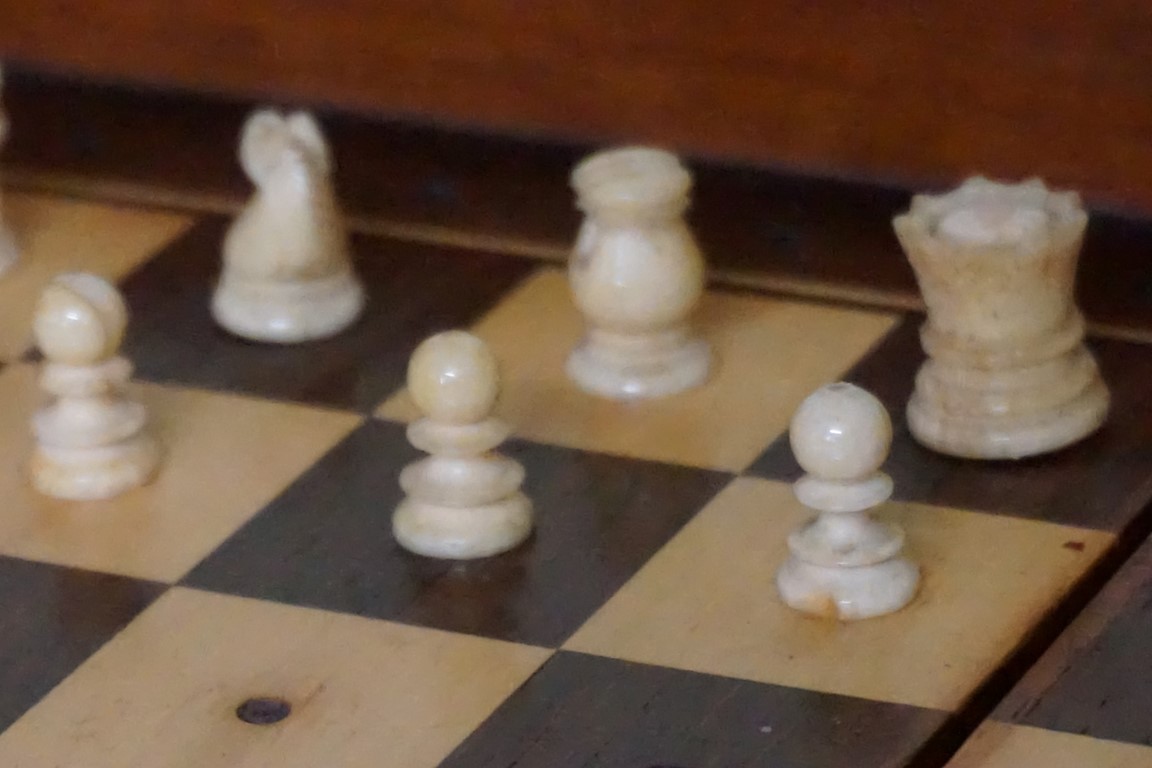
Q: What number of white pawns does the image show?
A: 3